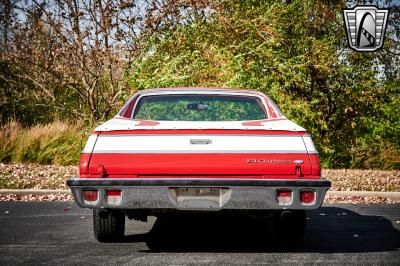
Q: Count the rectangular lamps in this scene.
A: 4